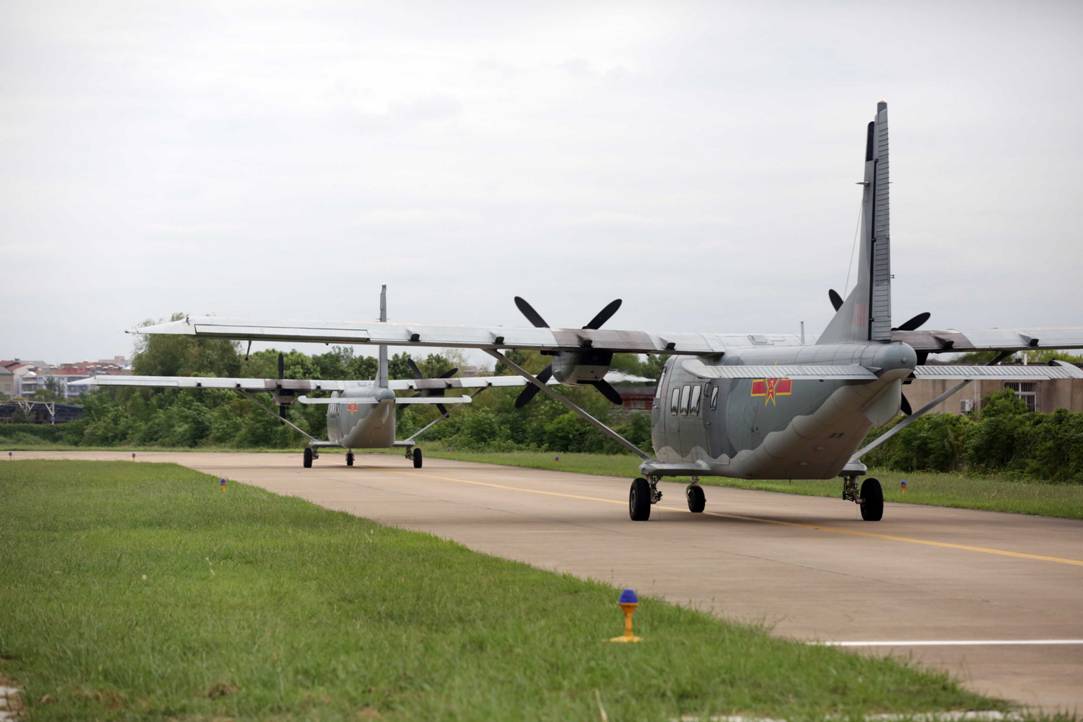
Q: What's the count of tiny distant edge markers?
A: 5